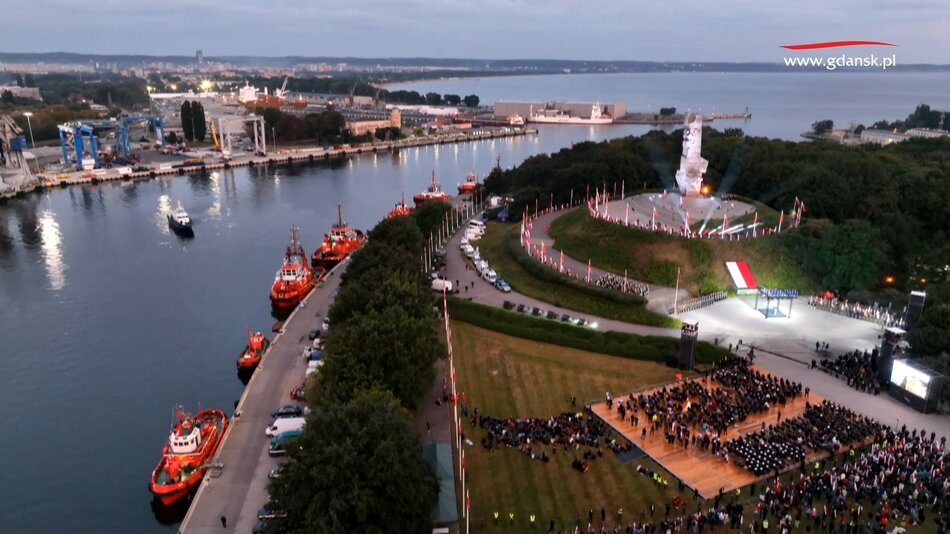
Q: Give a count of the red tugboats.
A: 7